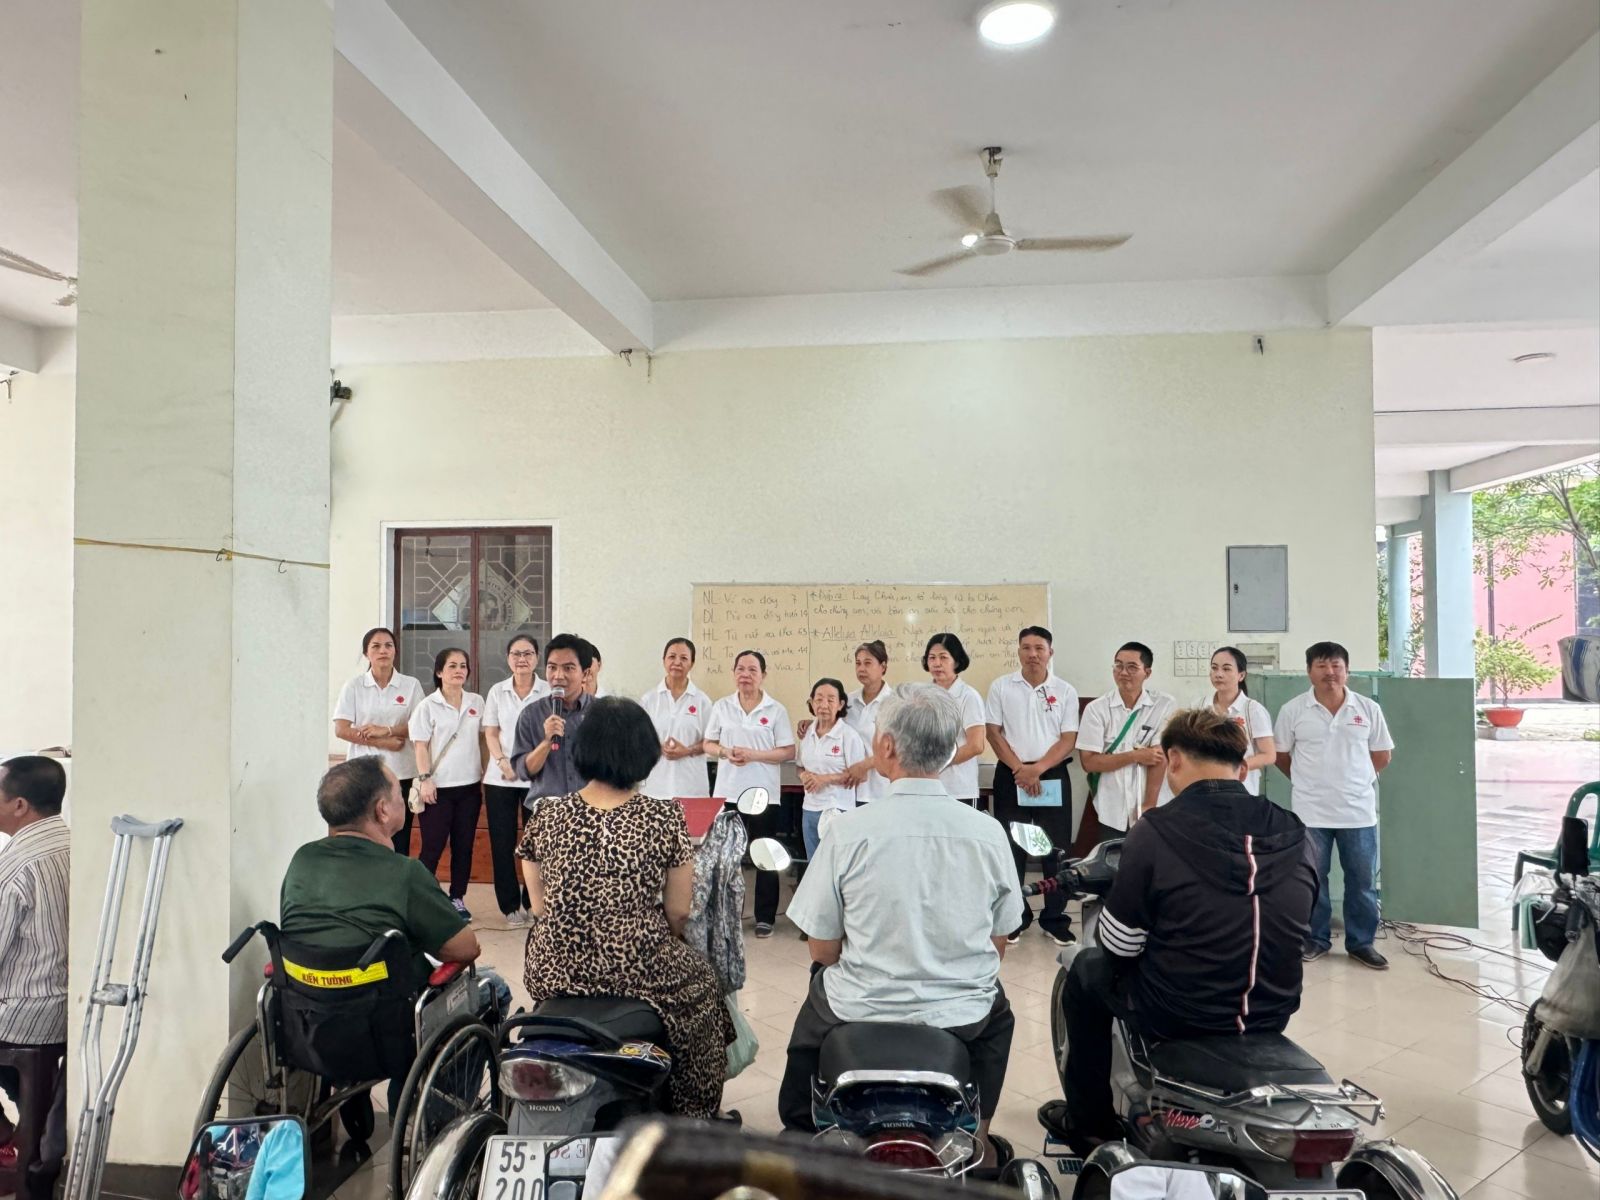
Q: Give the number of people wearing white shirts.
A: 13